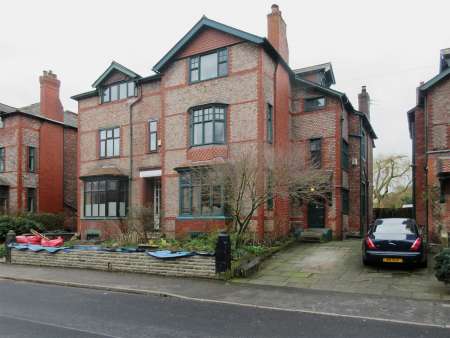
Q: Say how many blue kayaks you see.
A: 0